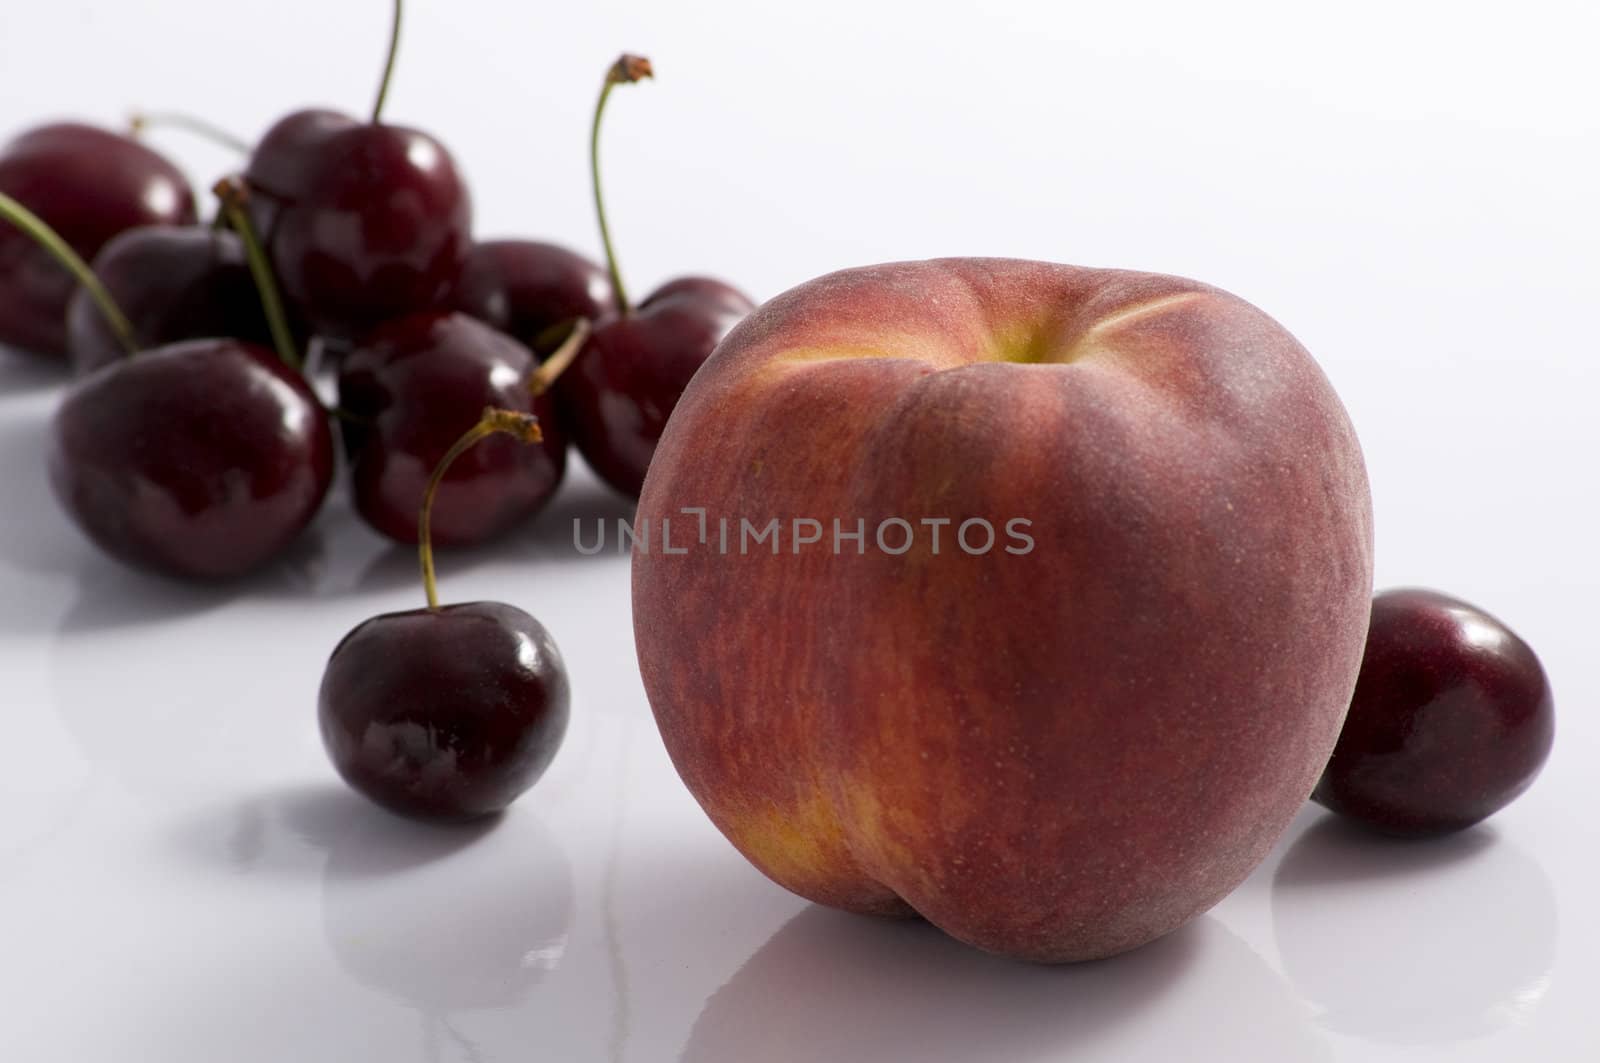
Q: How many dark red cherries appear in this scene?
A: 10